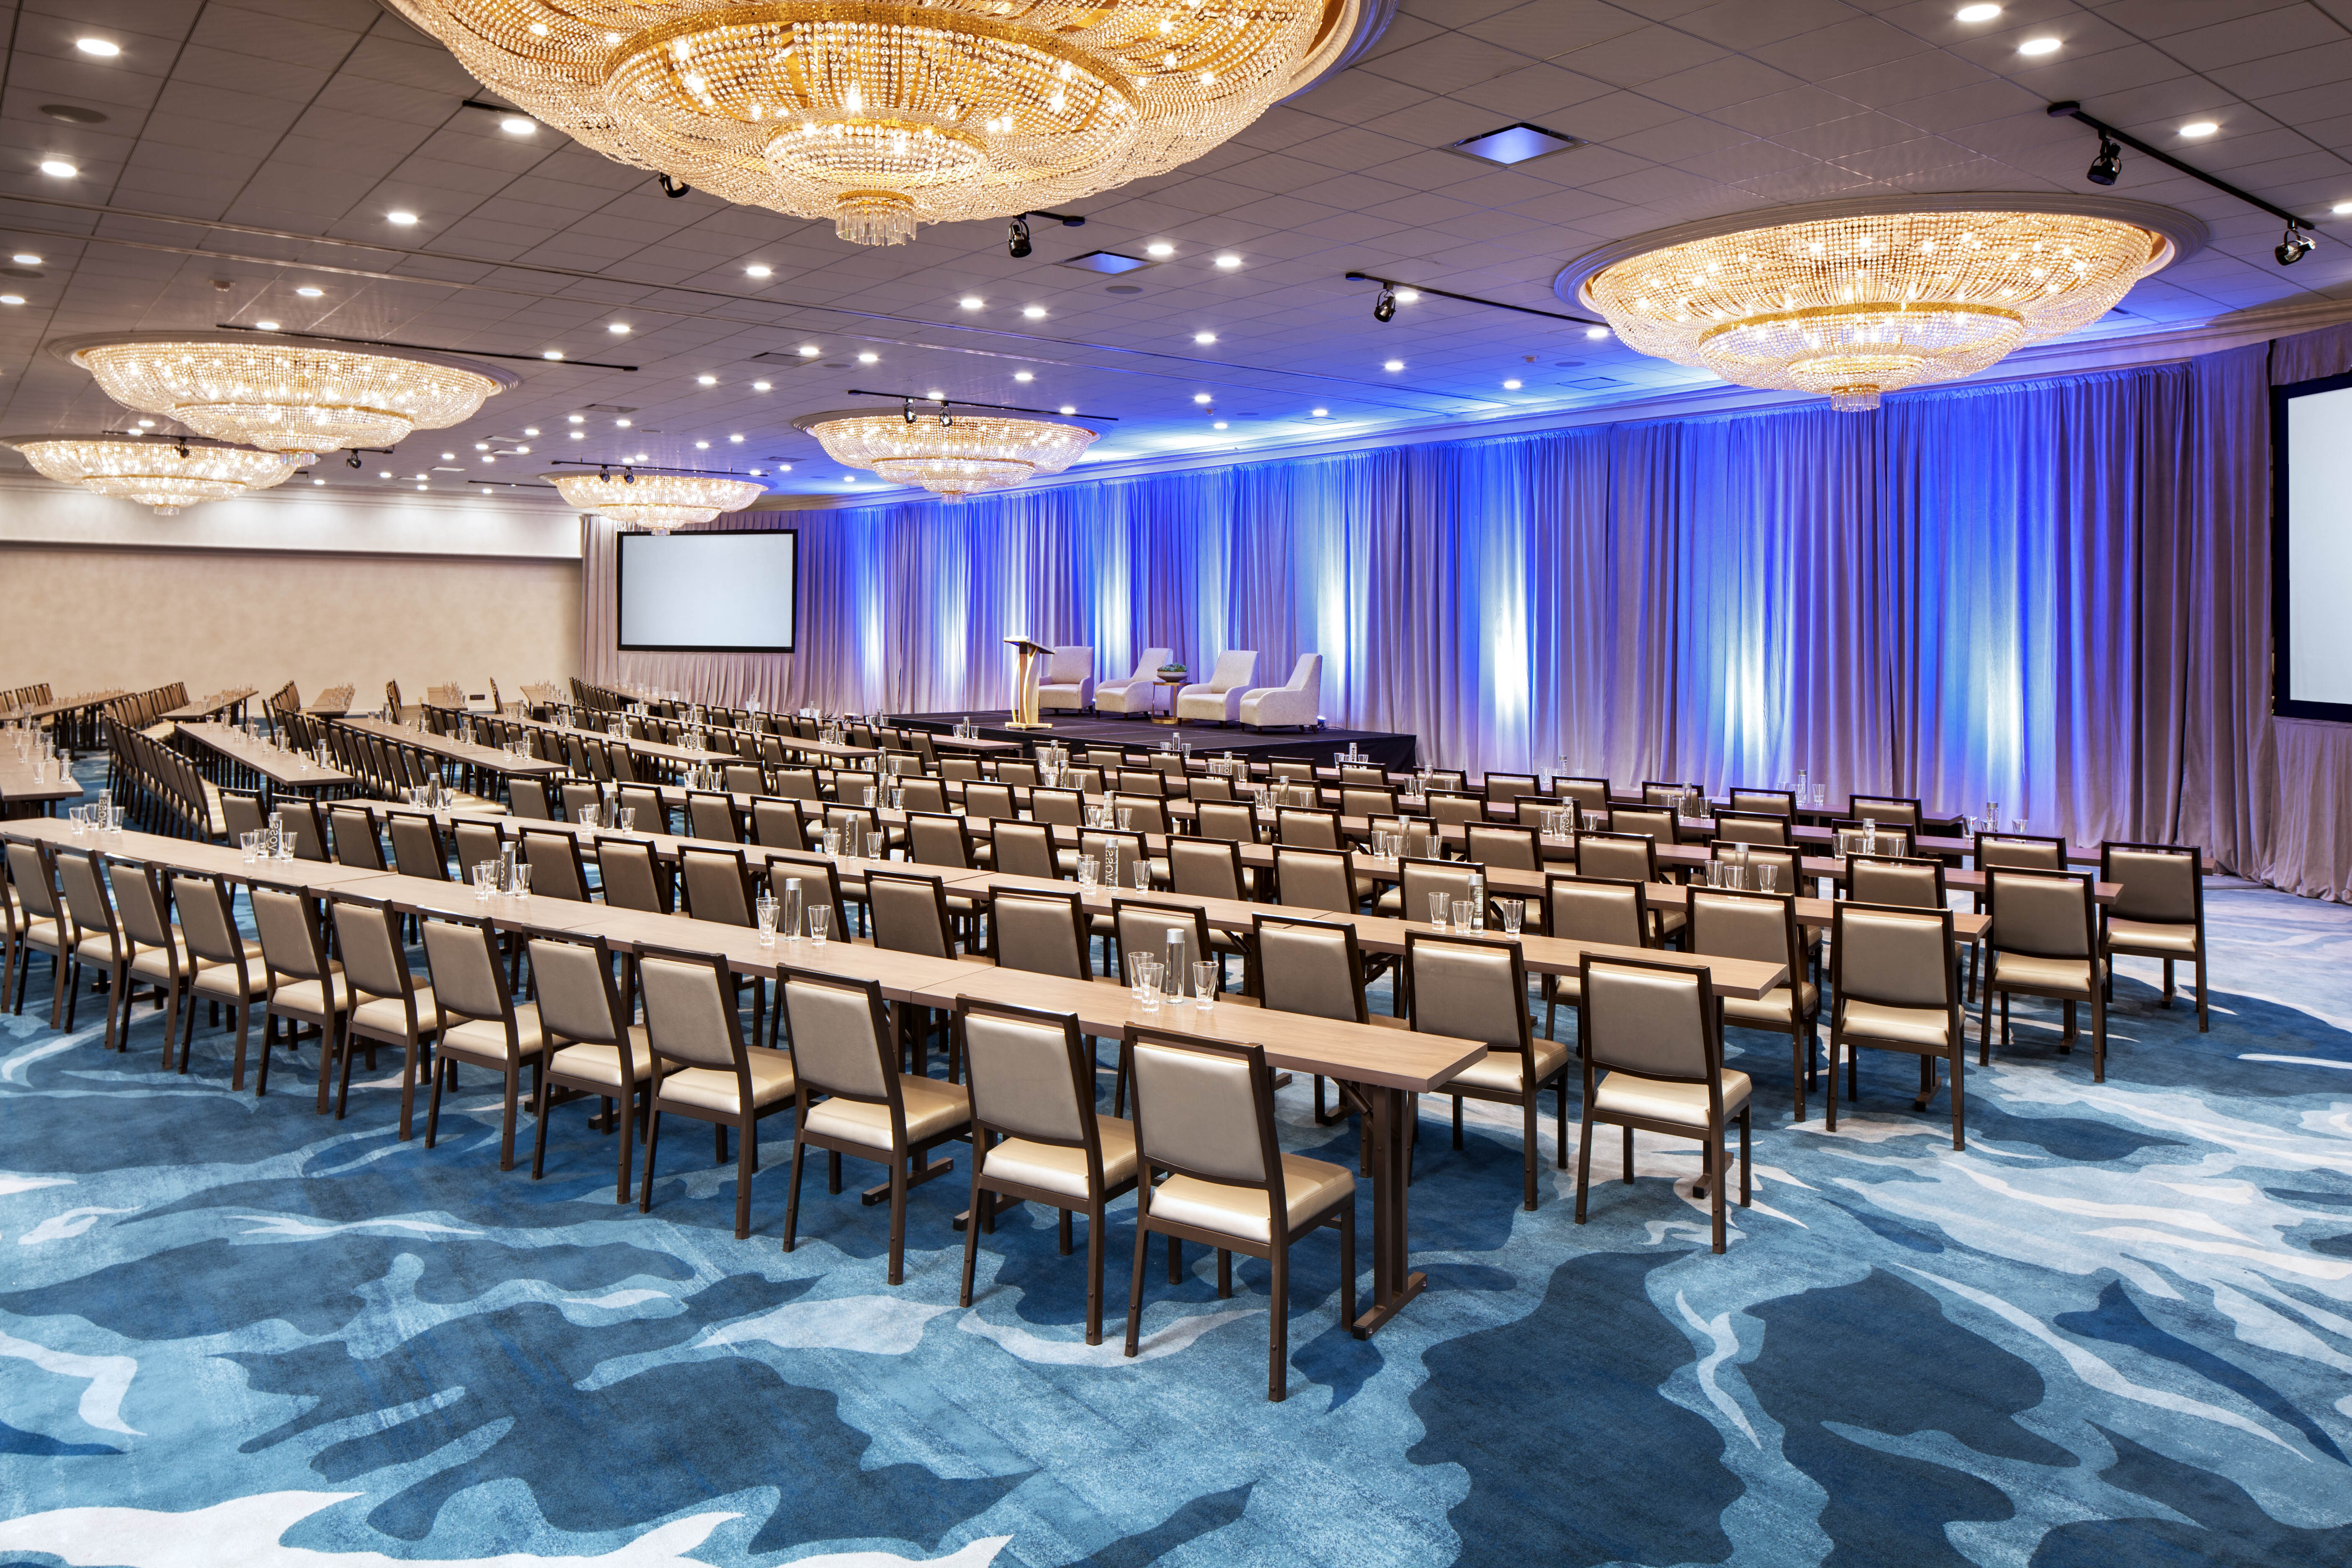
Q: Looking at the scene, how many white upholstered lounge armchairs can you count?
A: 4